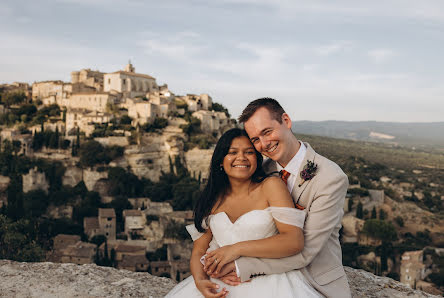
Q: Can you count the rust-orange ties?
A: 1